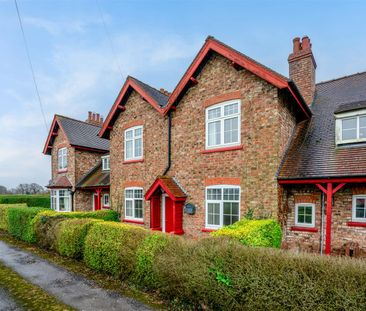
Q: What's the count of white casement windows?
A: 11